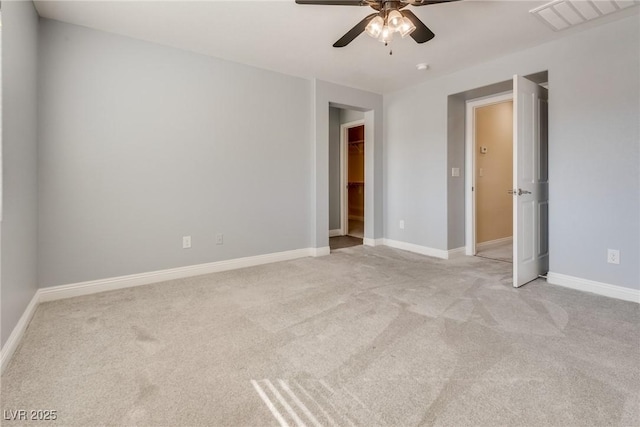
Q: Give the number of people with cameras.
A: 0